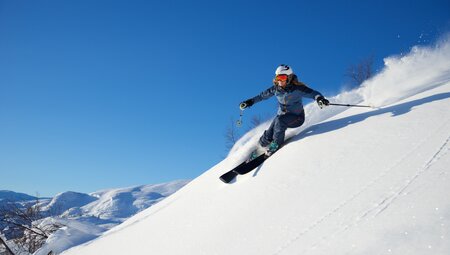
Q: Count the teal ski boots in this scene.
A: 2